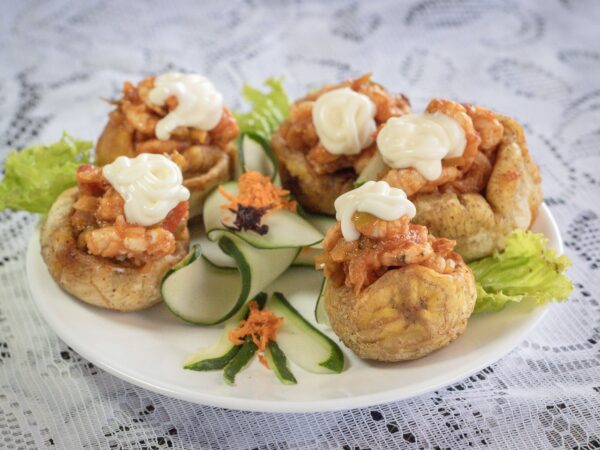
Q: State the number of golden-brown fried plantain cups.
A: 5